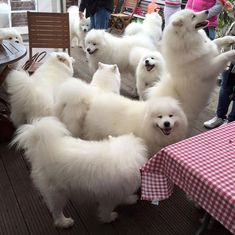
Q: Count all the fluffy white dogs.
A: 10